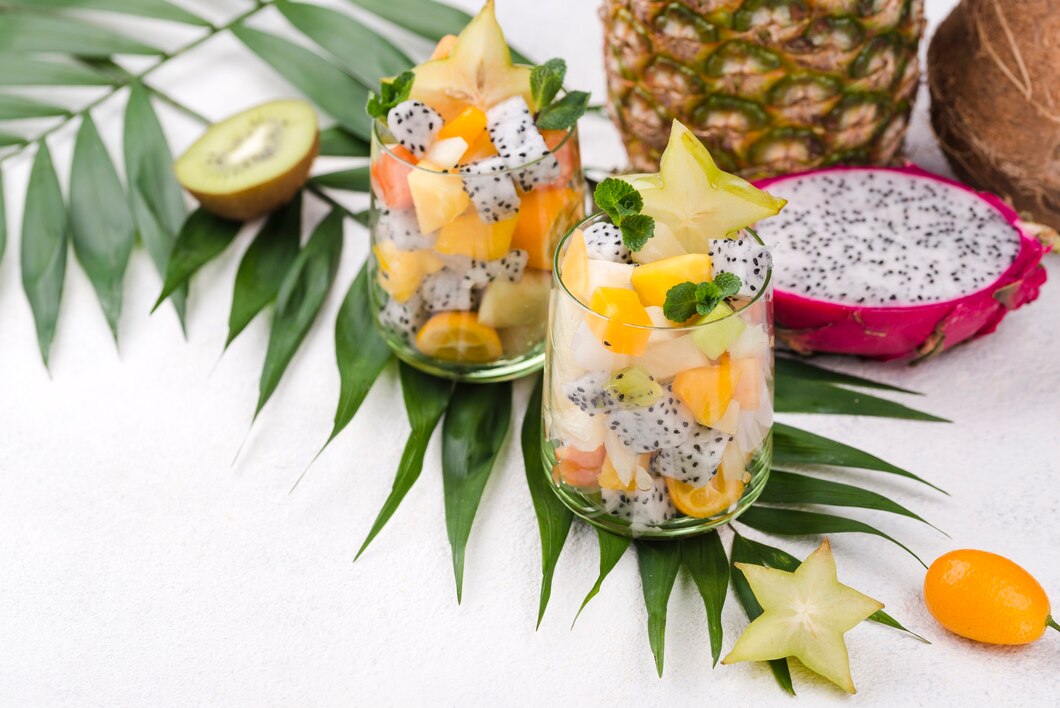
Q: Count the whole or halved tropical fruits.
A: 5